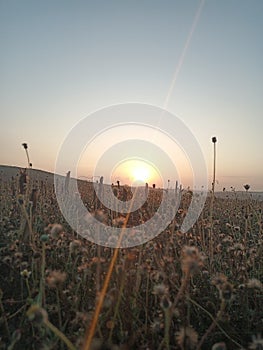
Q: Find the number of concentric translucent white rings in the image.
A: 2